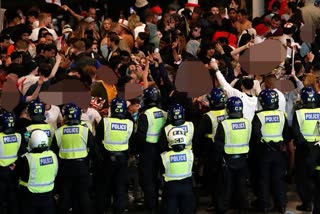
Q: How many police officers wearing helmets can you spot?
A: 12